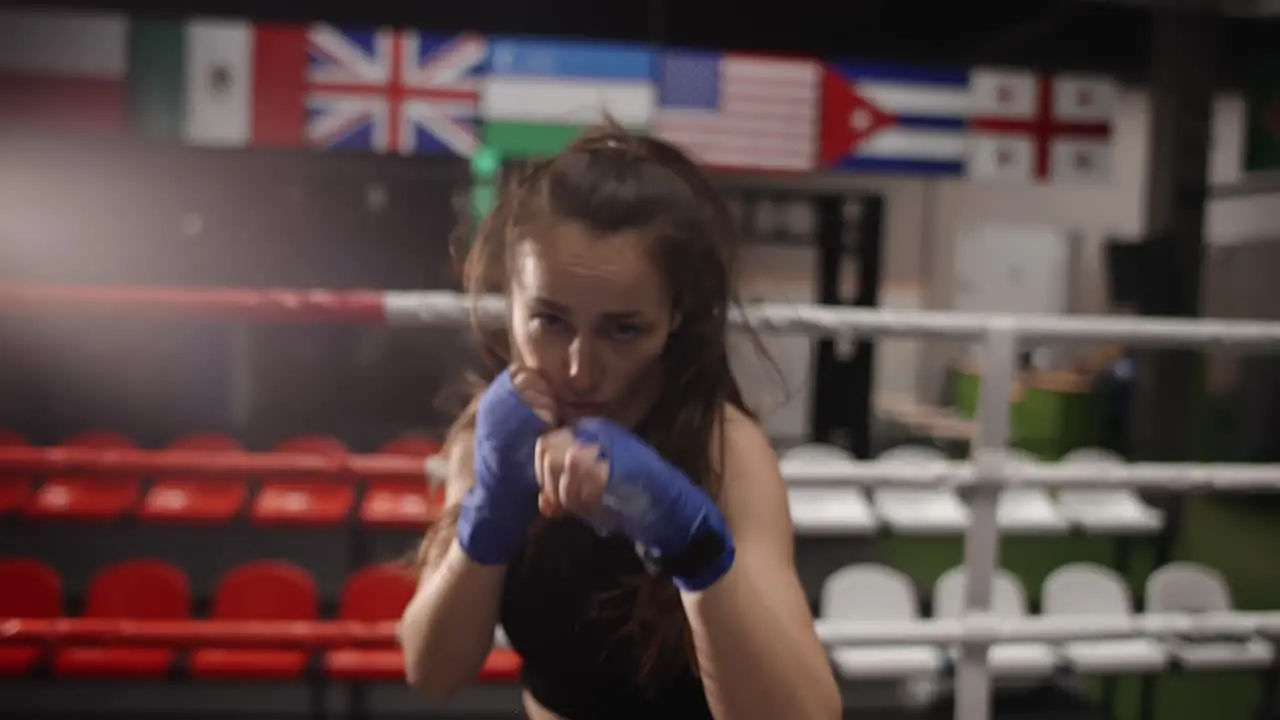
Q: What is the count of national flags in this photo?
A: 7